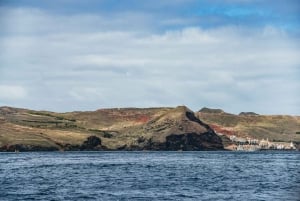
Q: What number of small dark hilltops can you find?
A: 2